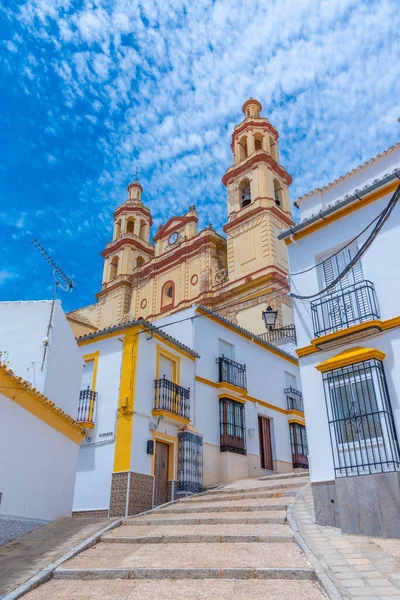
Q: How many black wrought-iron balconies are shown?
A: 5